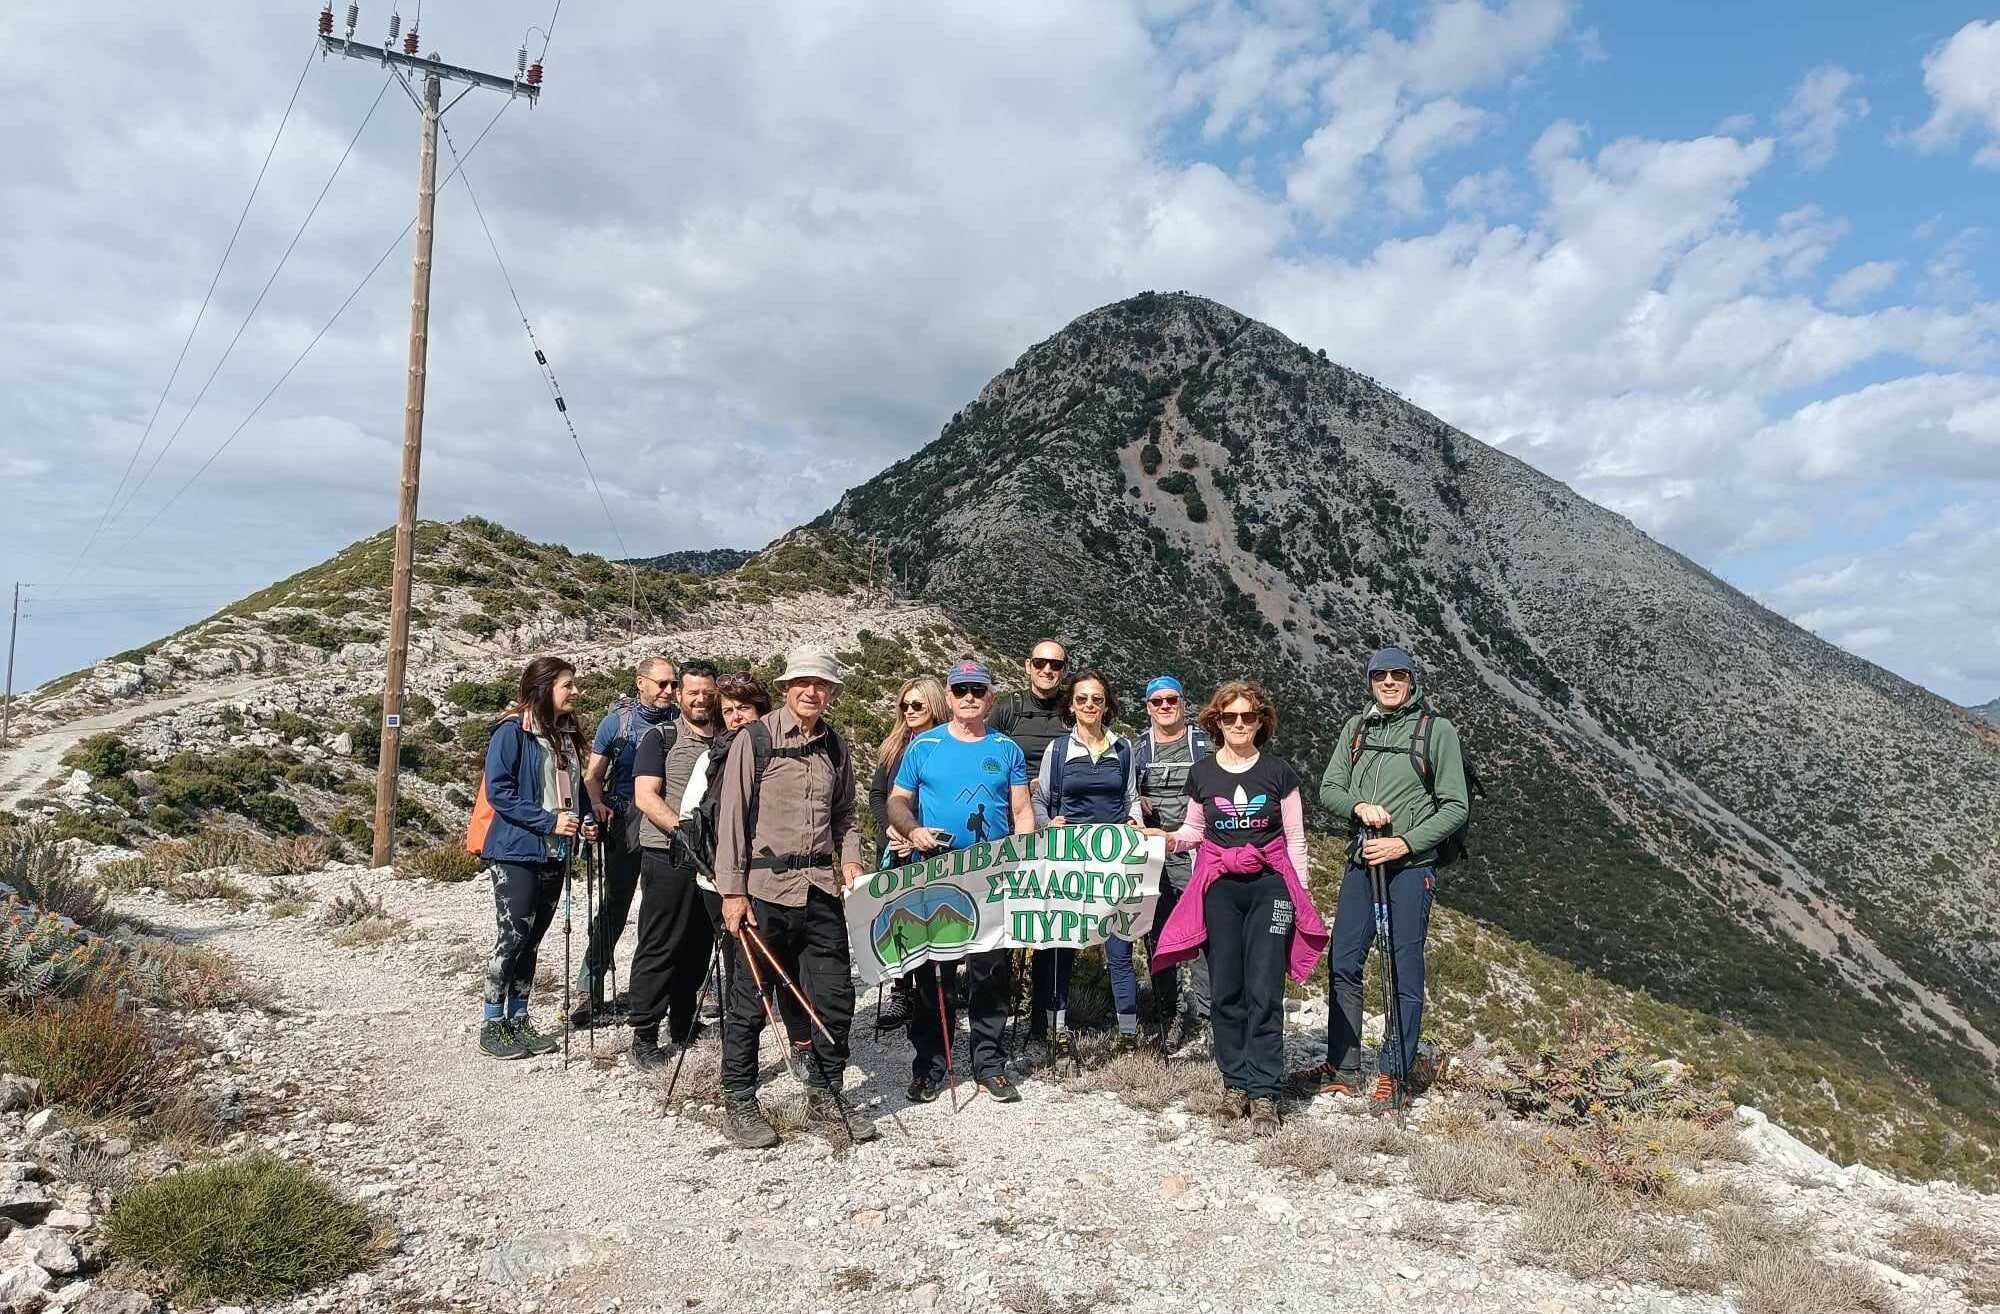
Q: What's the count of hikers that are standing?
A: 12